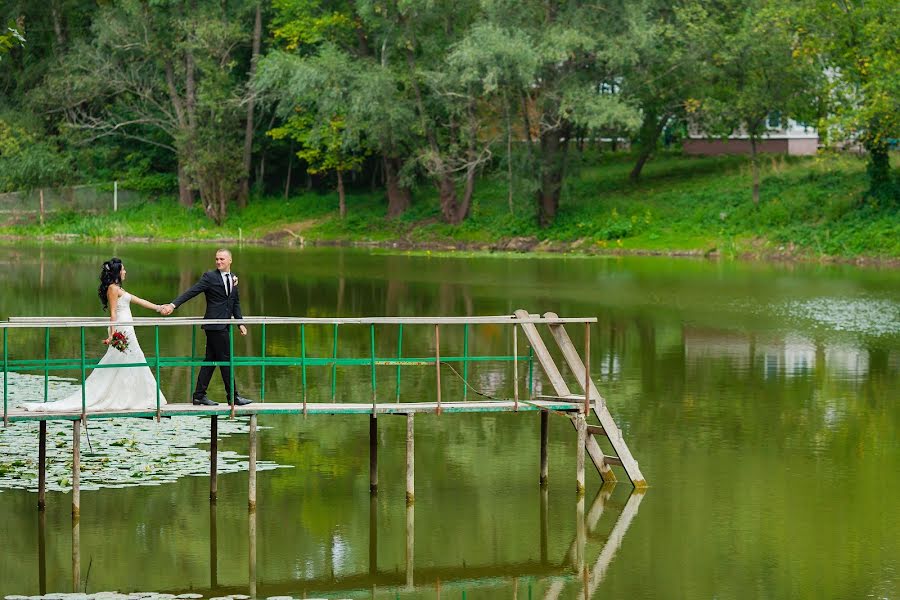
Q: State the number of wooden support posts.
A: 8